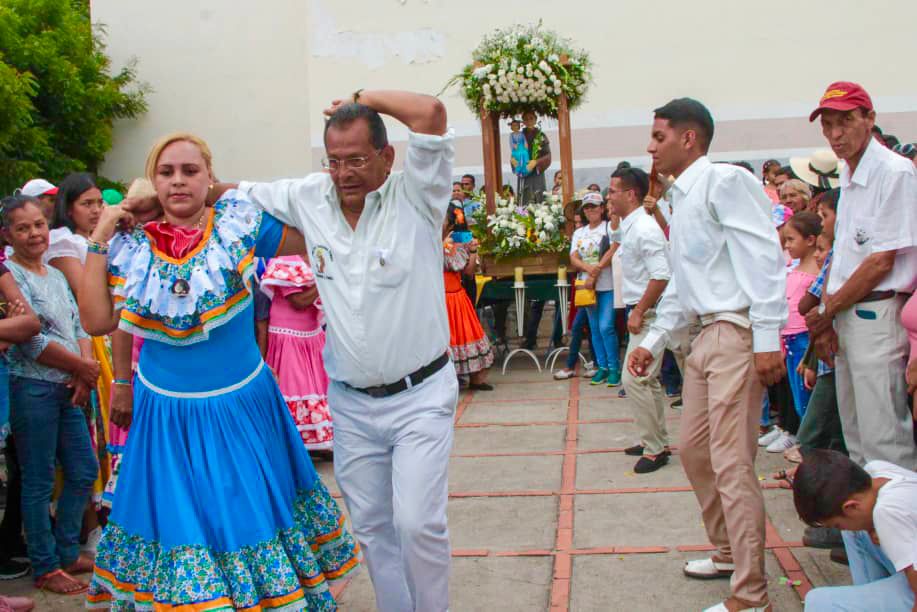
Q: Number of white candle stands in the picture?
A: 2